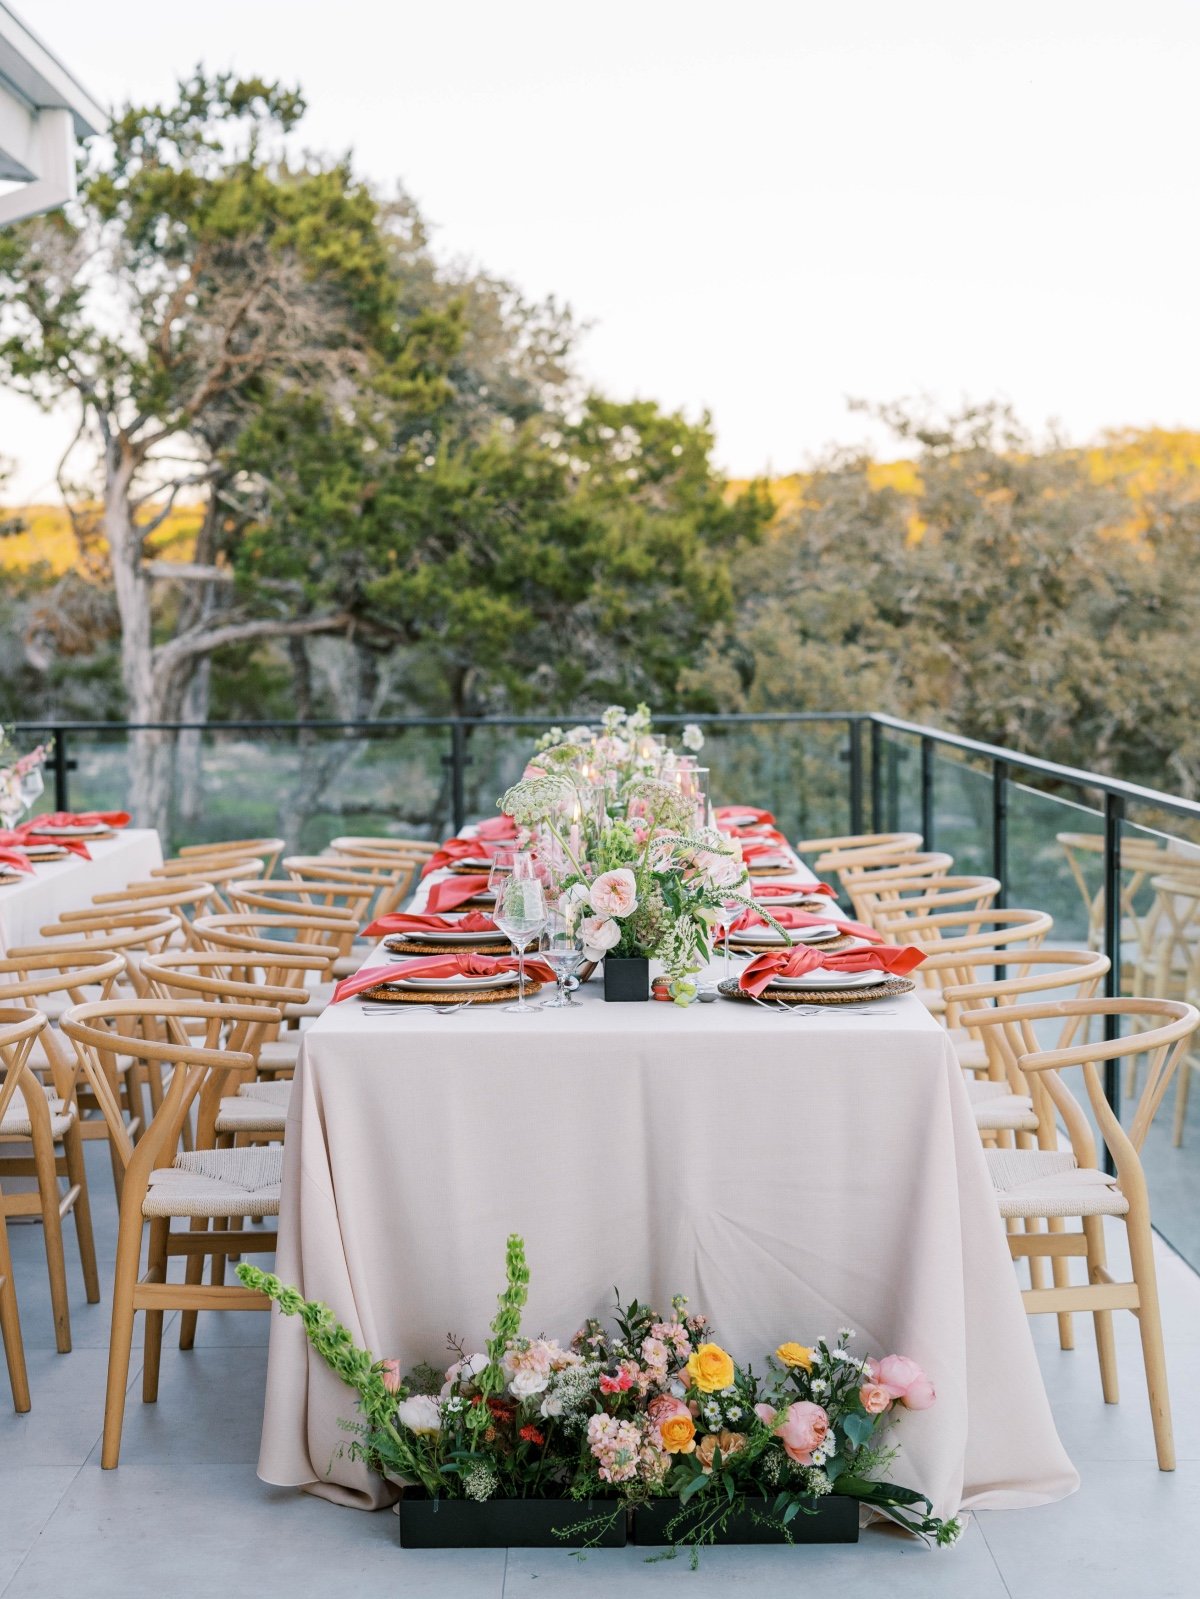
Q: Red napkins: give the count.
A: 15